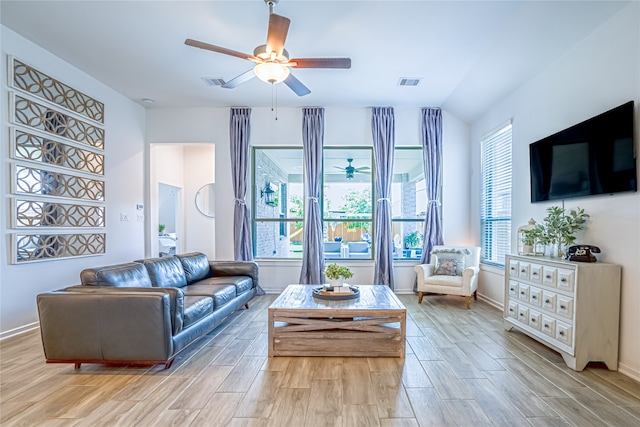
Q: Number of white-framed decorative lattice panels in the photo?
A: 6